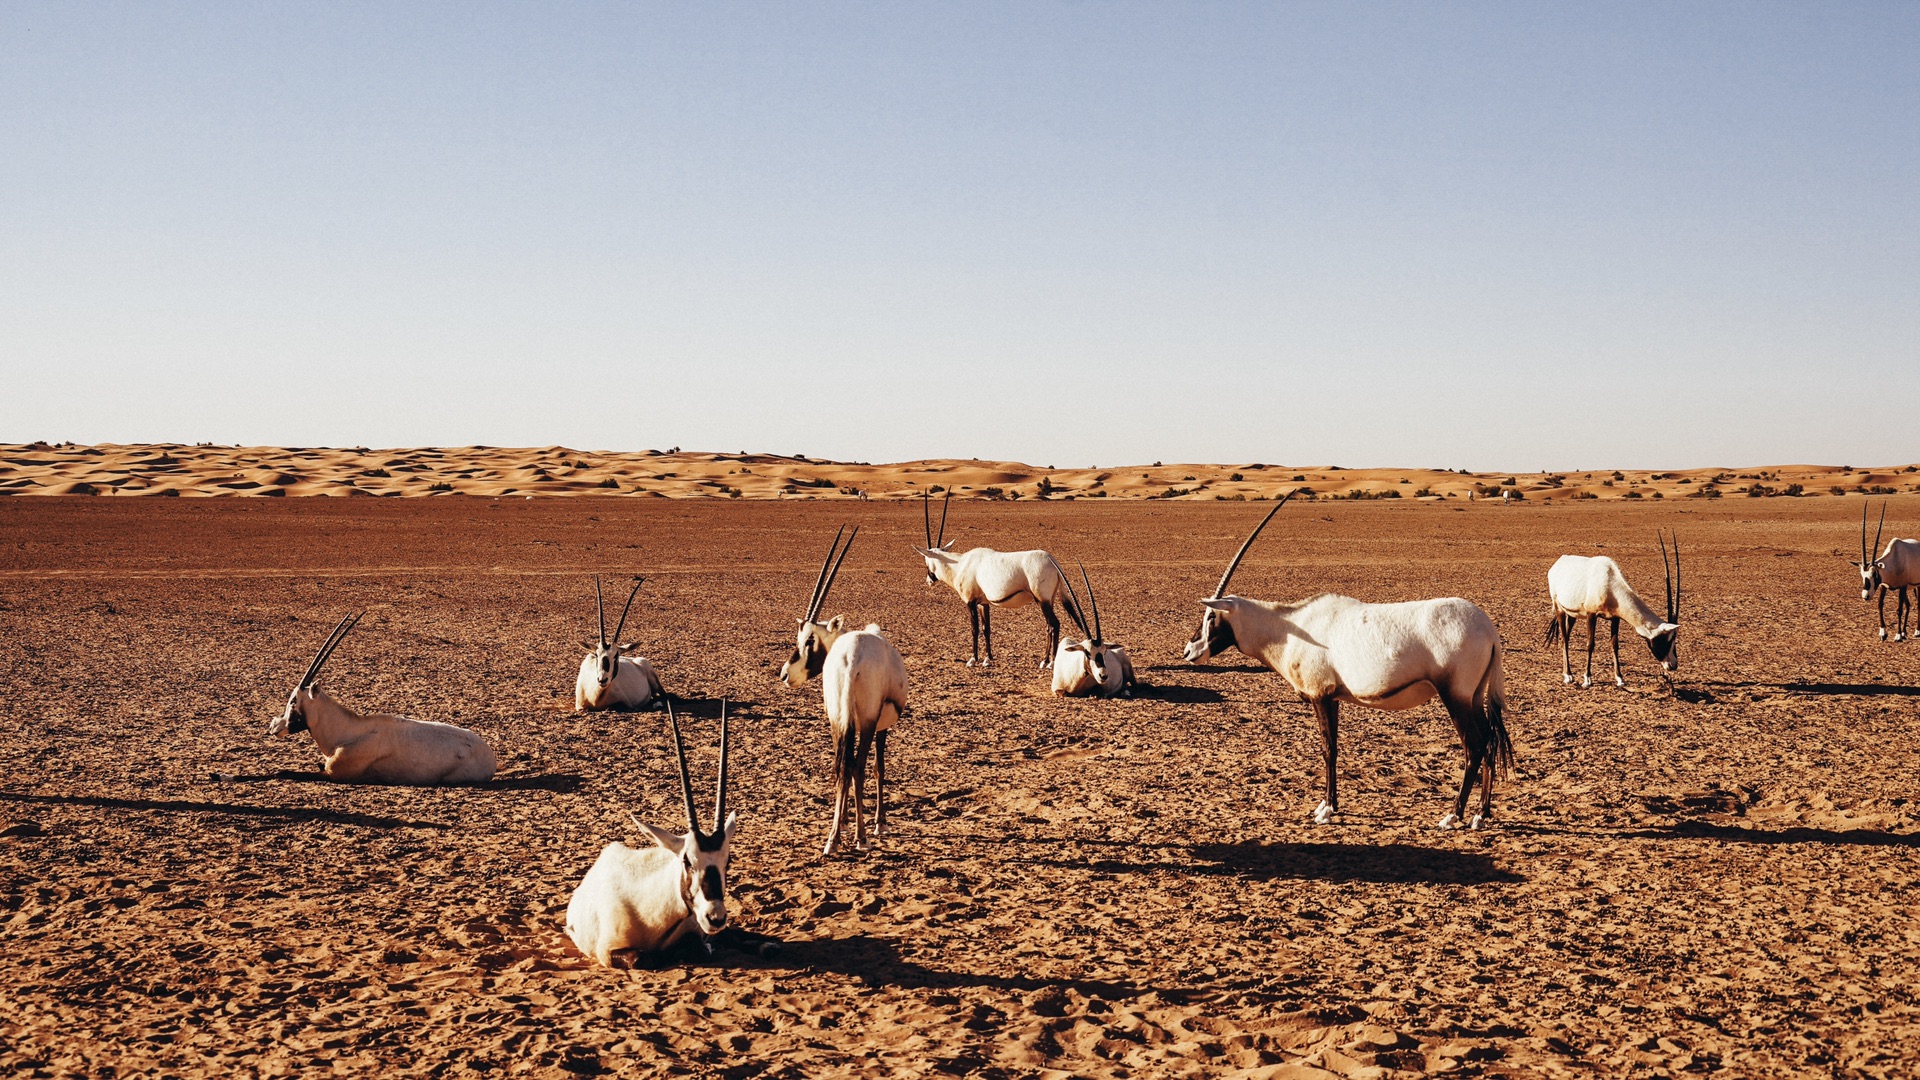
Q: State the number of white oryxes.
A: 9